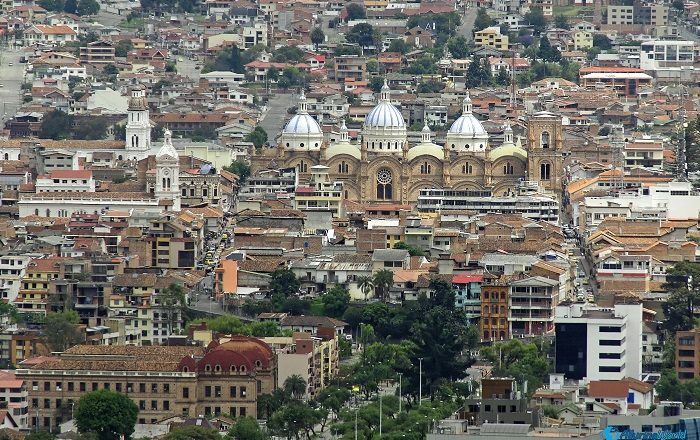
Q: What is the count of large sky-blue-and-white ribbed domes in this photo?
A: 3